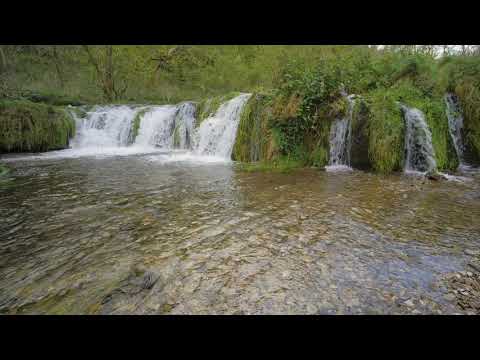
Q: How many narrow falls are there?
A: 3